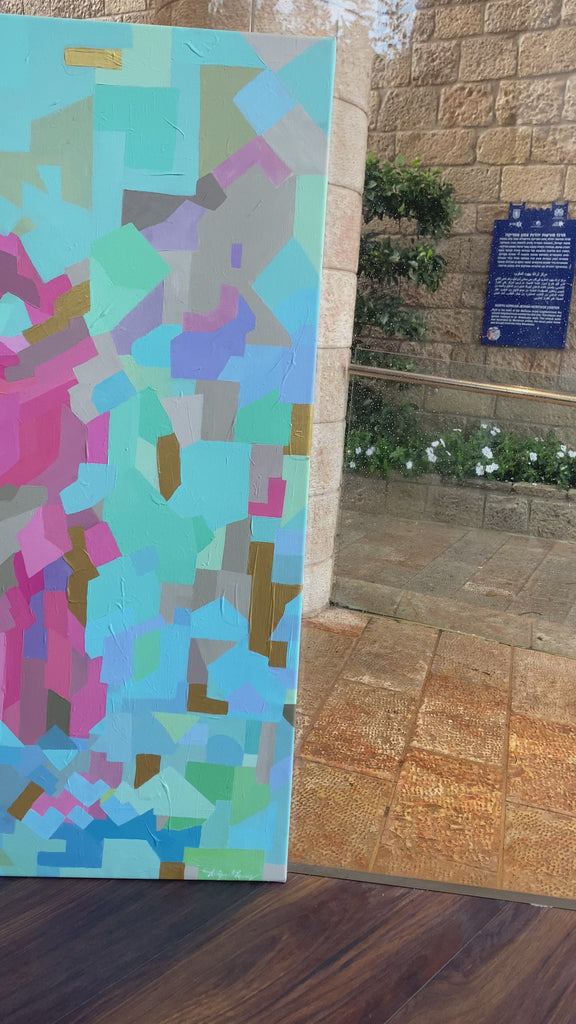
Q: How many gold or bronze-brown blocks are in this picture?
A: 10